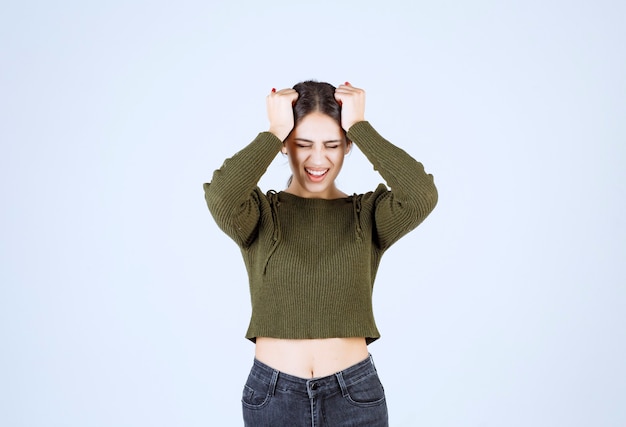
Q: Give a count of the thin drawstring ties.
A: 2